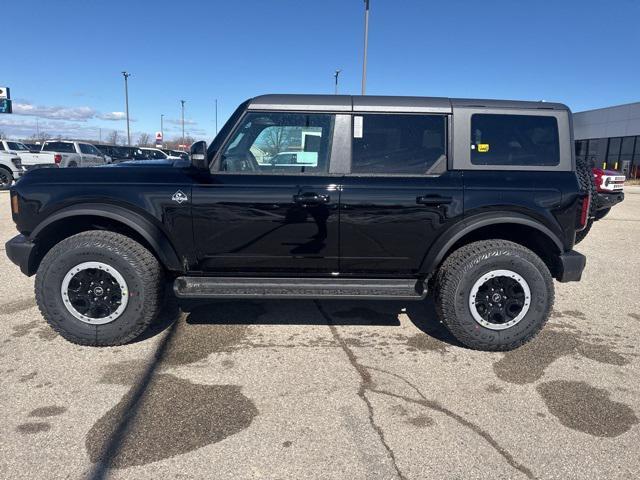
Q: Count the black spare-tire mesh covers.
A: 0